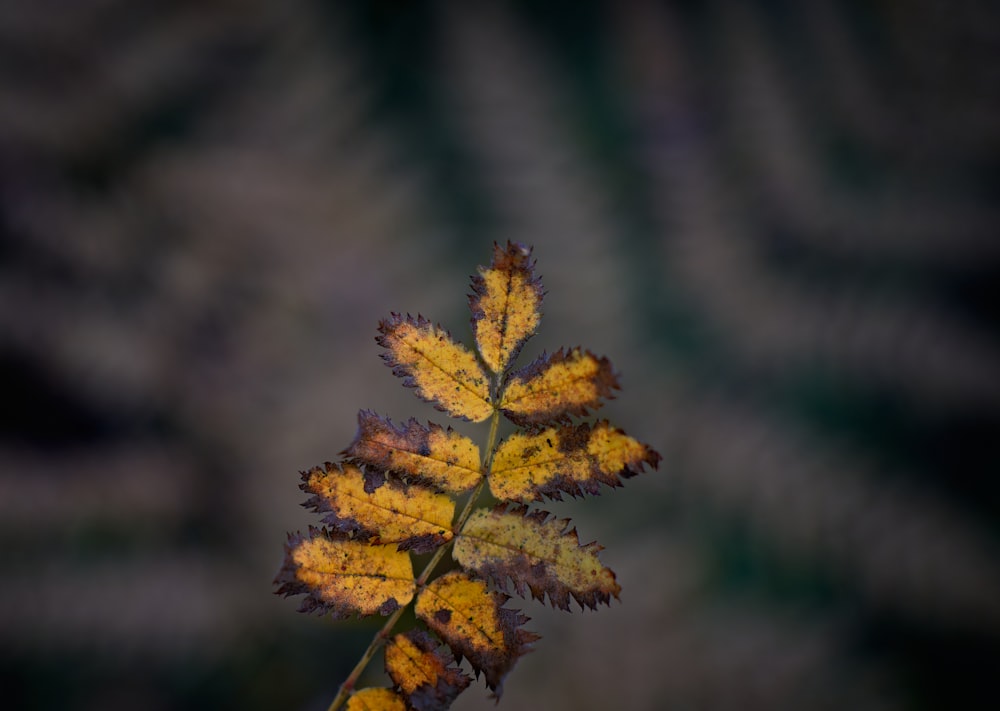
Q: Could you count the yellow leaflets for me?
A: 11